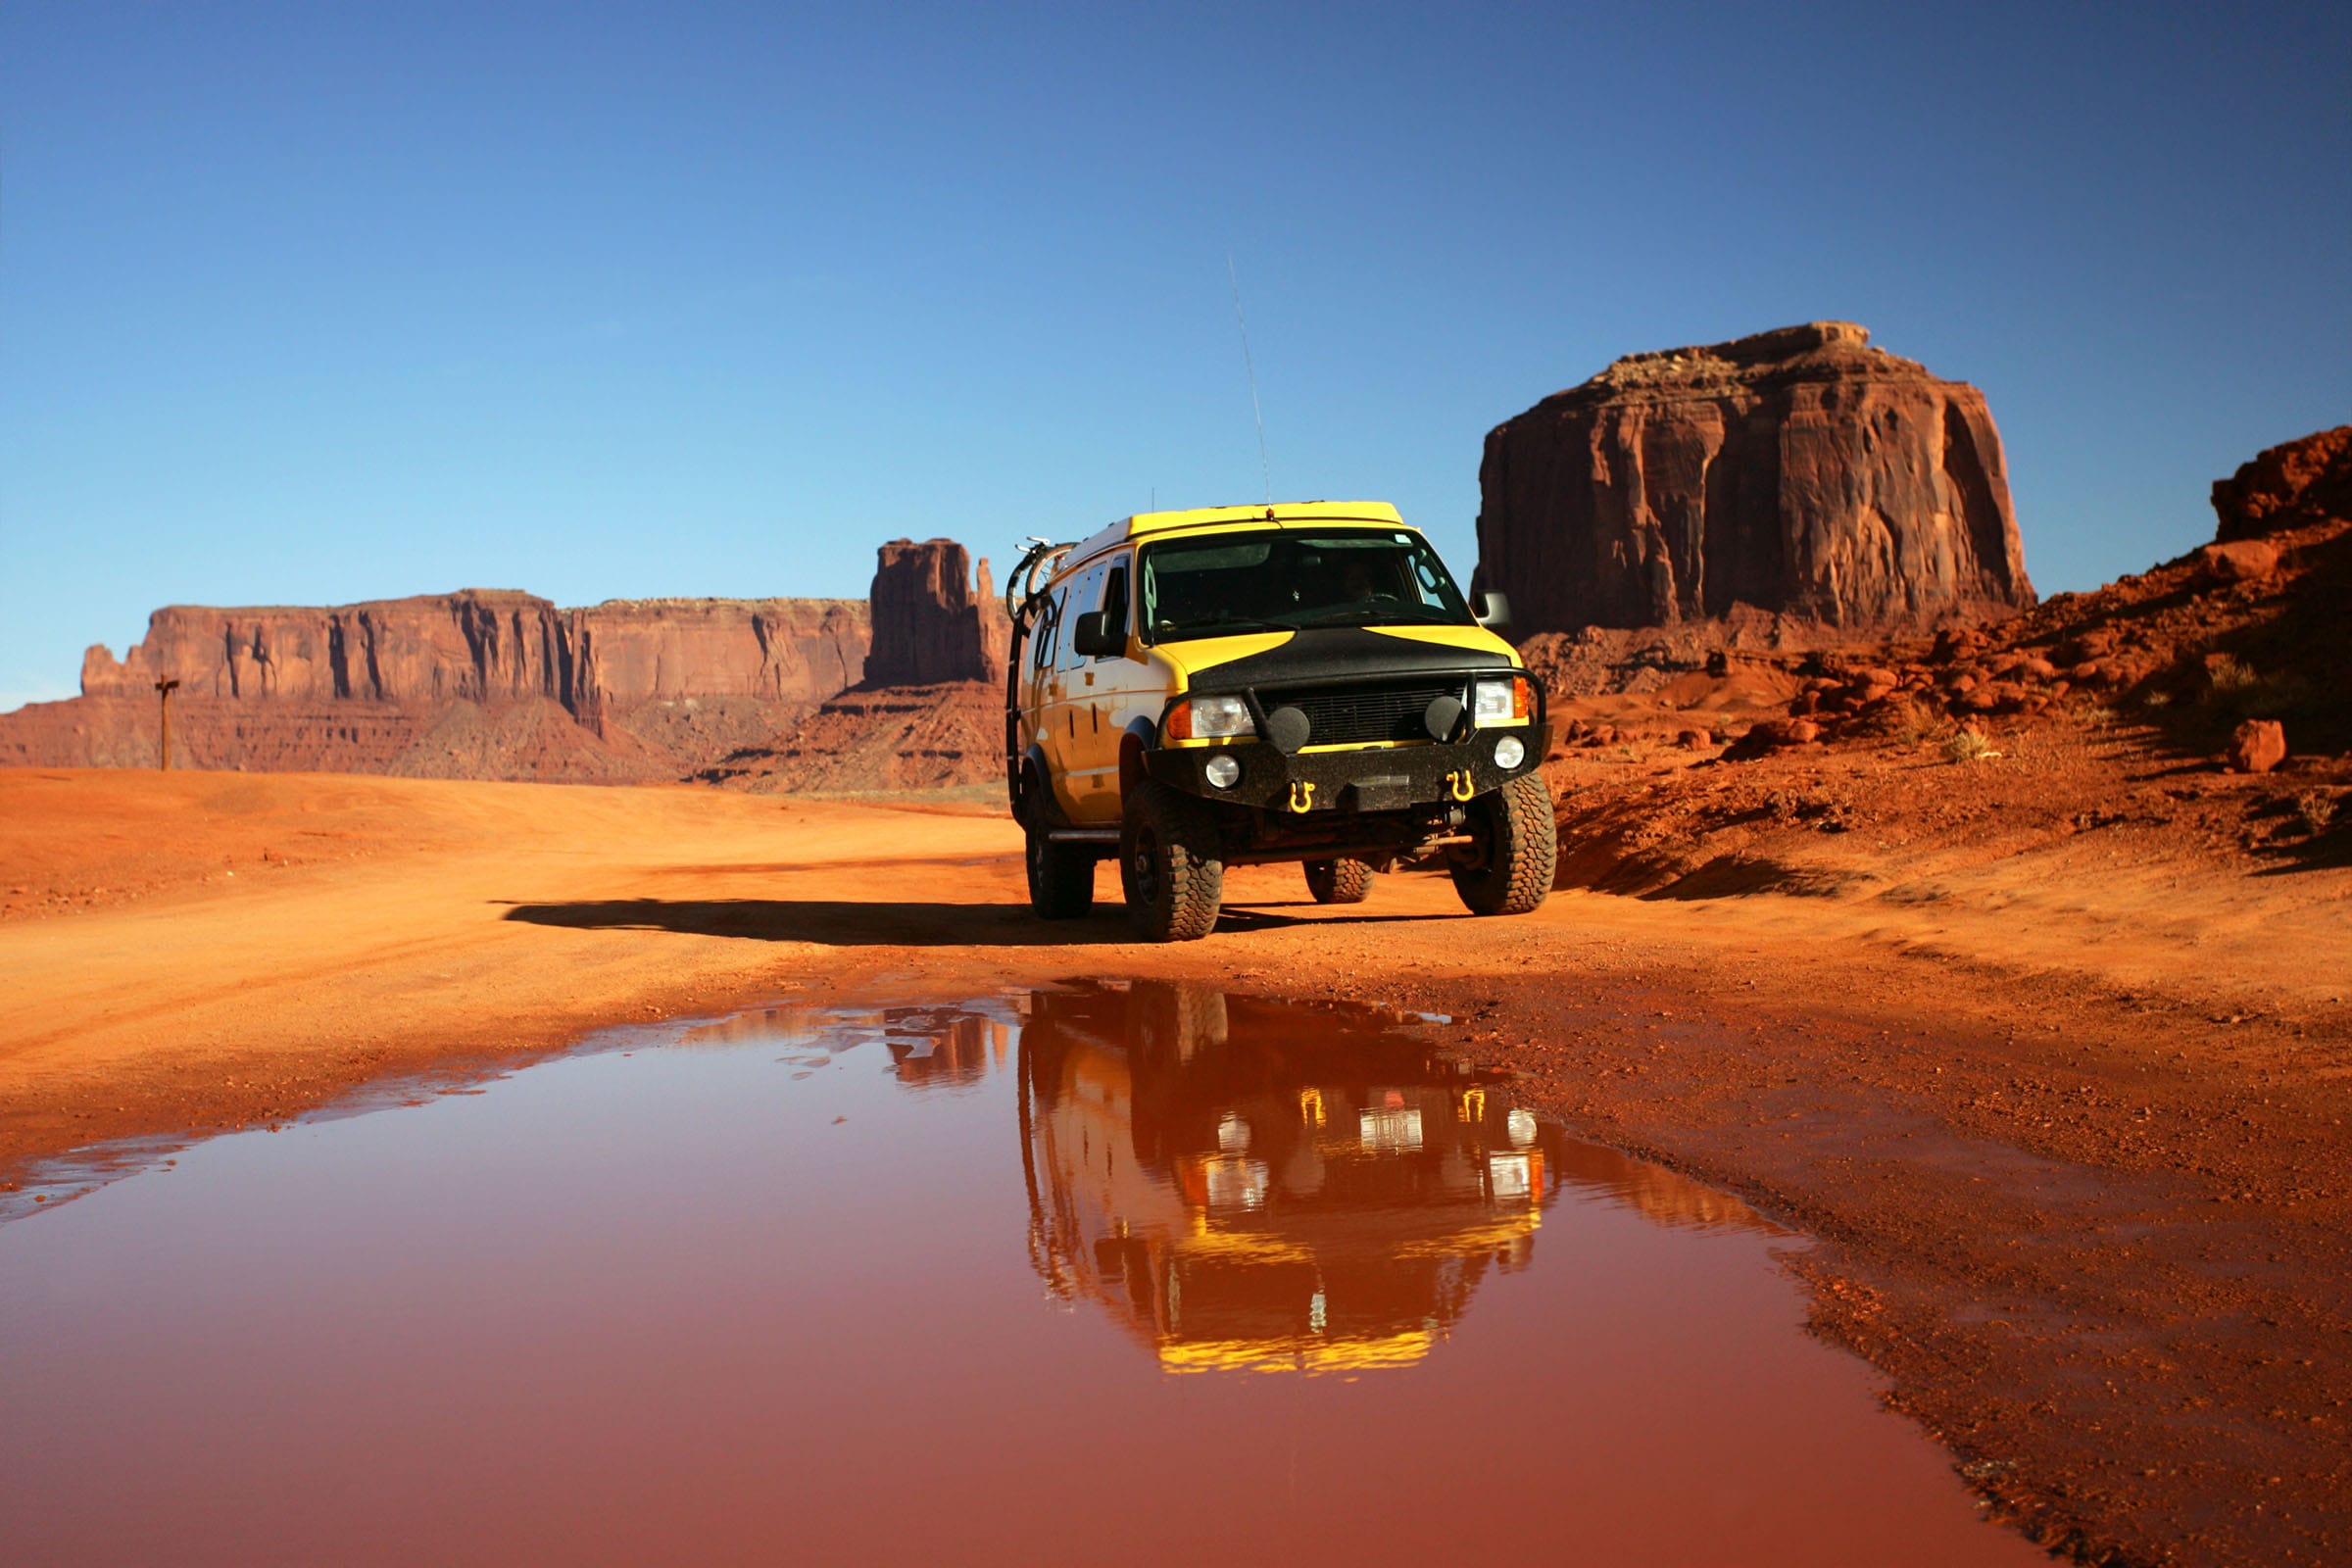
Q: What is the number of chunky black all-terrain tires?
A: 4